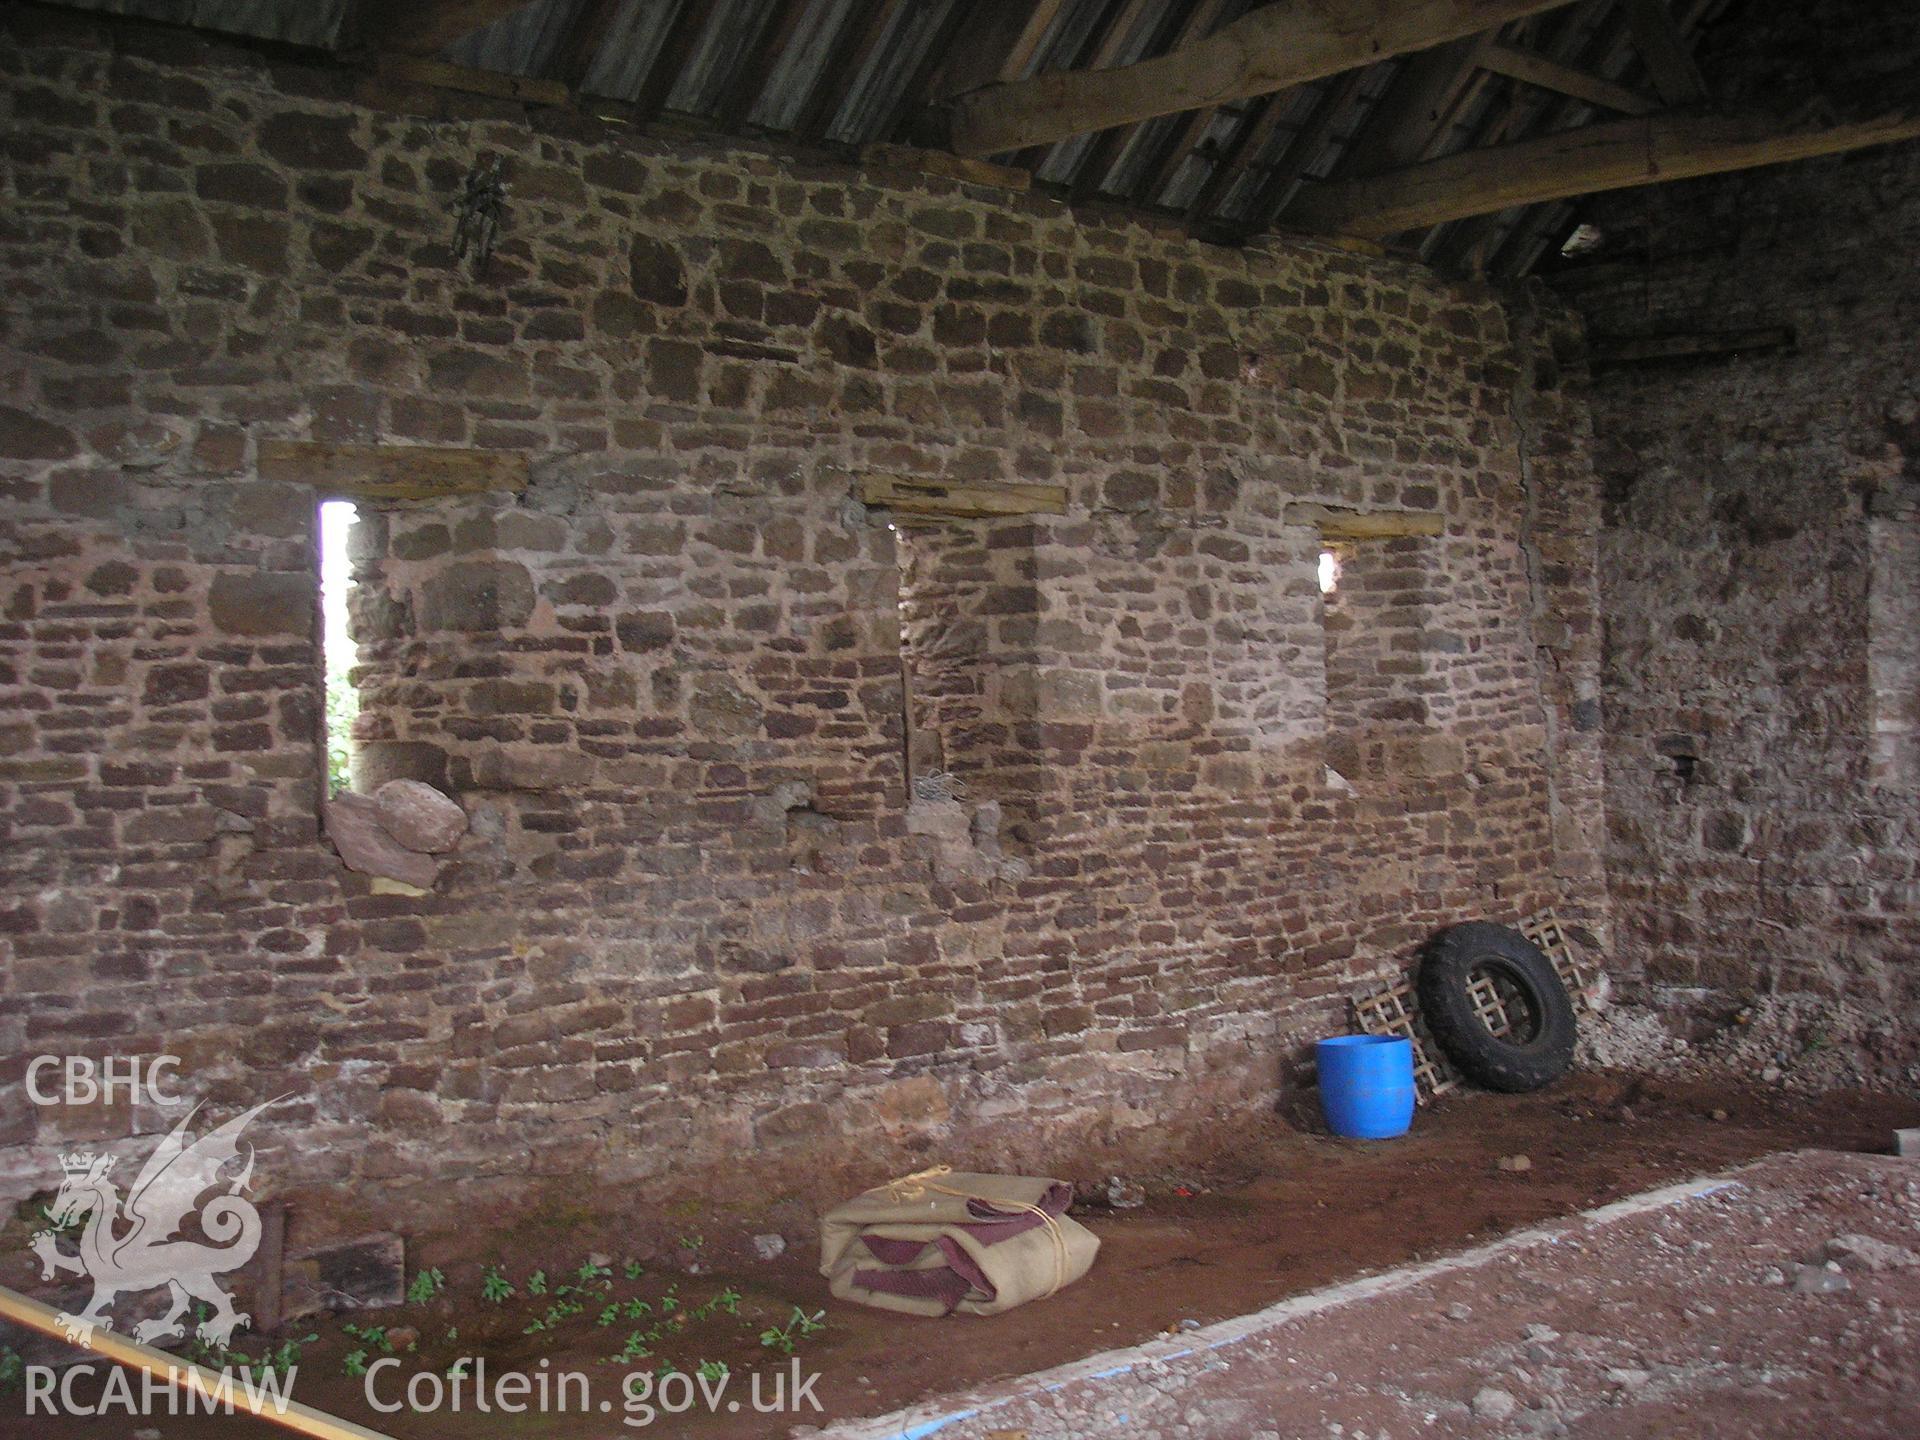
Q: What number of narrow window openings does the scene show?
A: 3